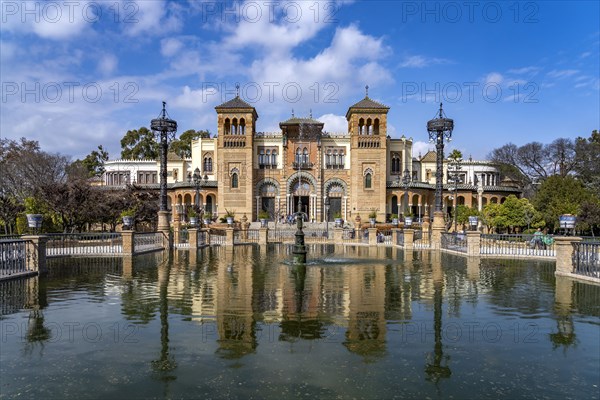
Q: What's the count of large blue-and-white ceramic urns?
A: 12